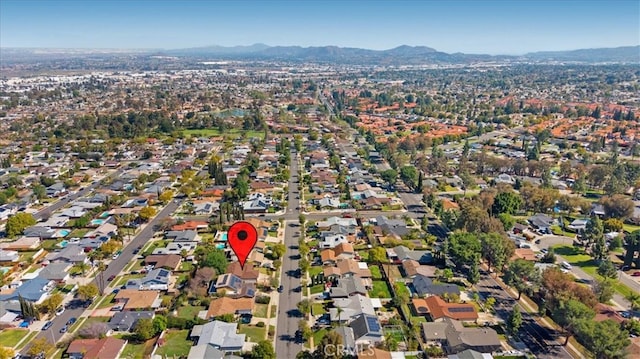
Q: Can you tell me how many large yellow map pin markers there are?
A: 0